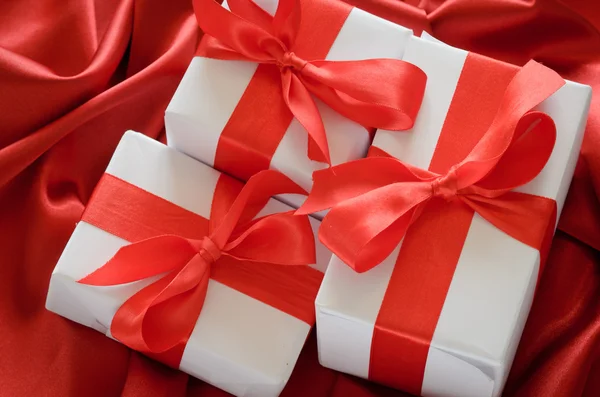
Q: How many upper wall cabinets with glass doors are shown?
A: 0